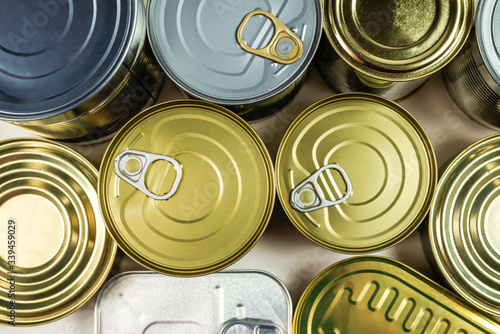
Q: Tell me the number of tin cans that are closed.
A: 10